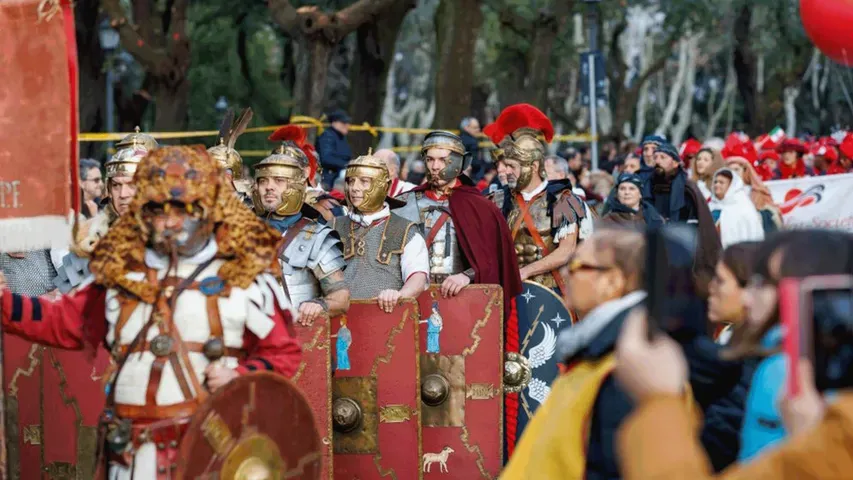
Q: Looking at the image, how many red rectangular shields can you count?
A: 5